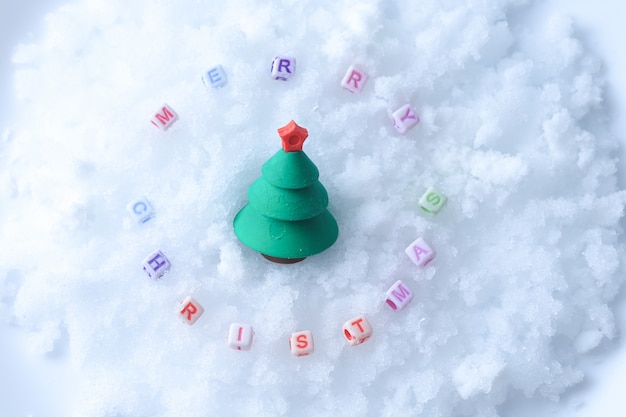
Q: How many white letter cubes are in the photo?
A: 14